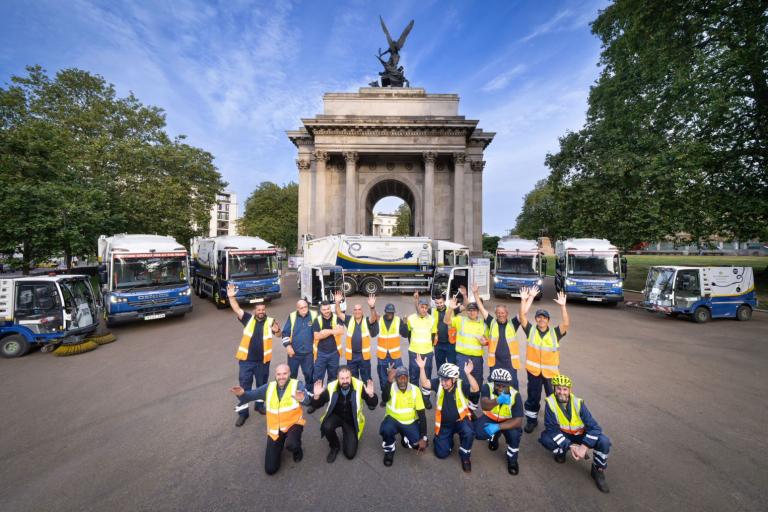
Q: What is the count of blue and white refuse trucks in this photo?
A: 5